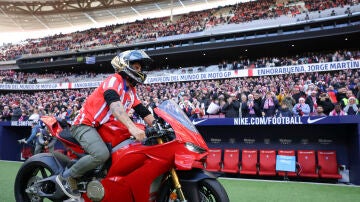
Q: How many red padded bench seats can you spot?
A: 7